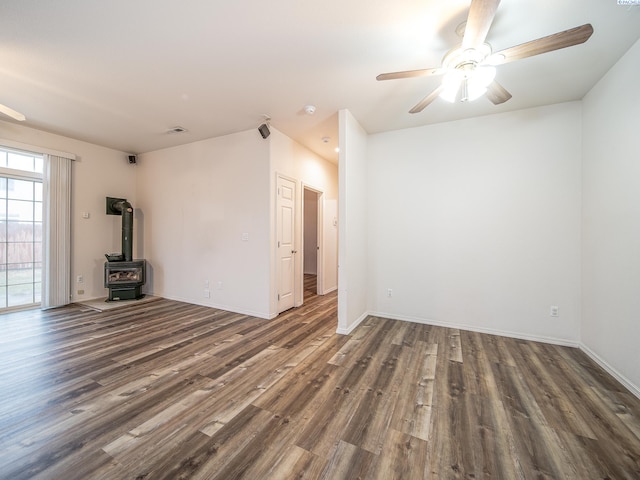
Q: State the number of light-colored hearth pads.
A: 1